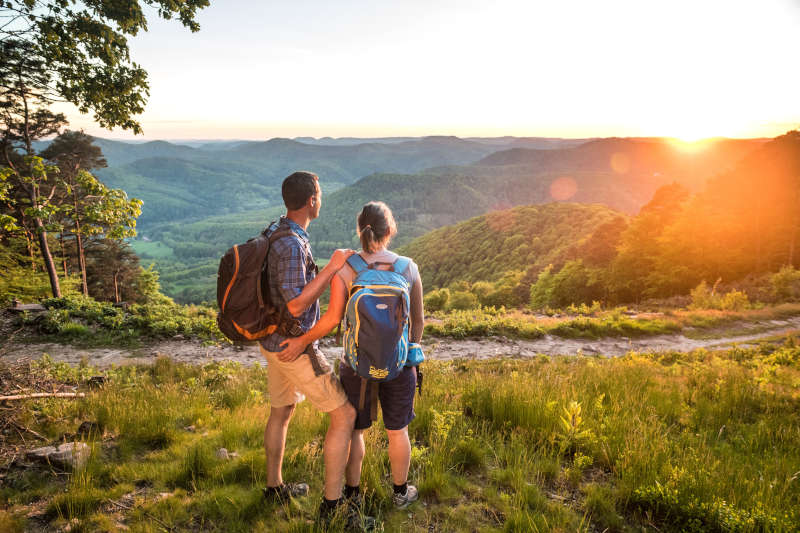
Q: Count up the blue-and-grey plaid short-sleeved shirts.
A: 1